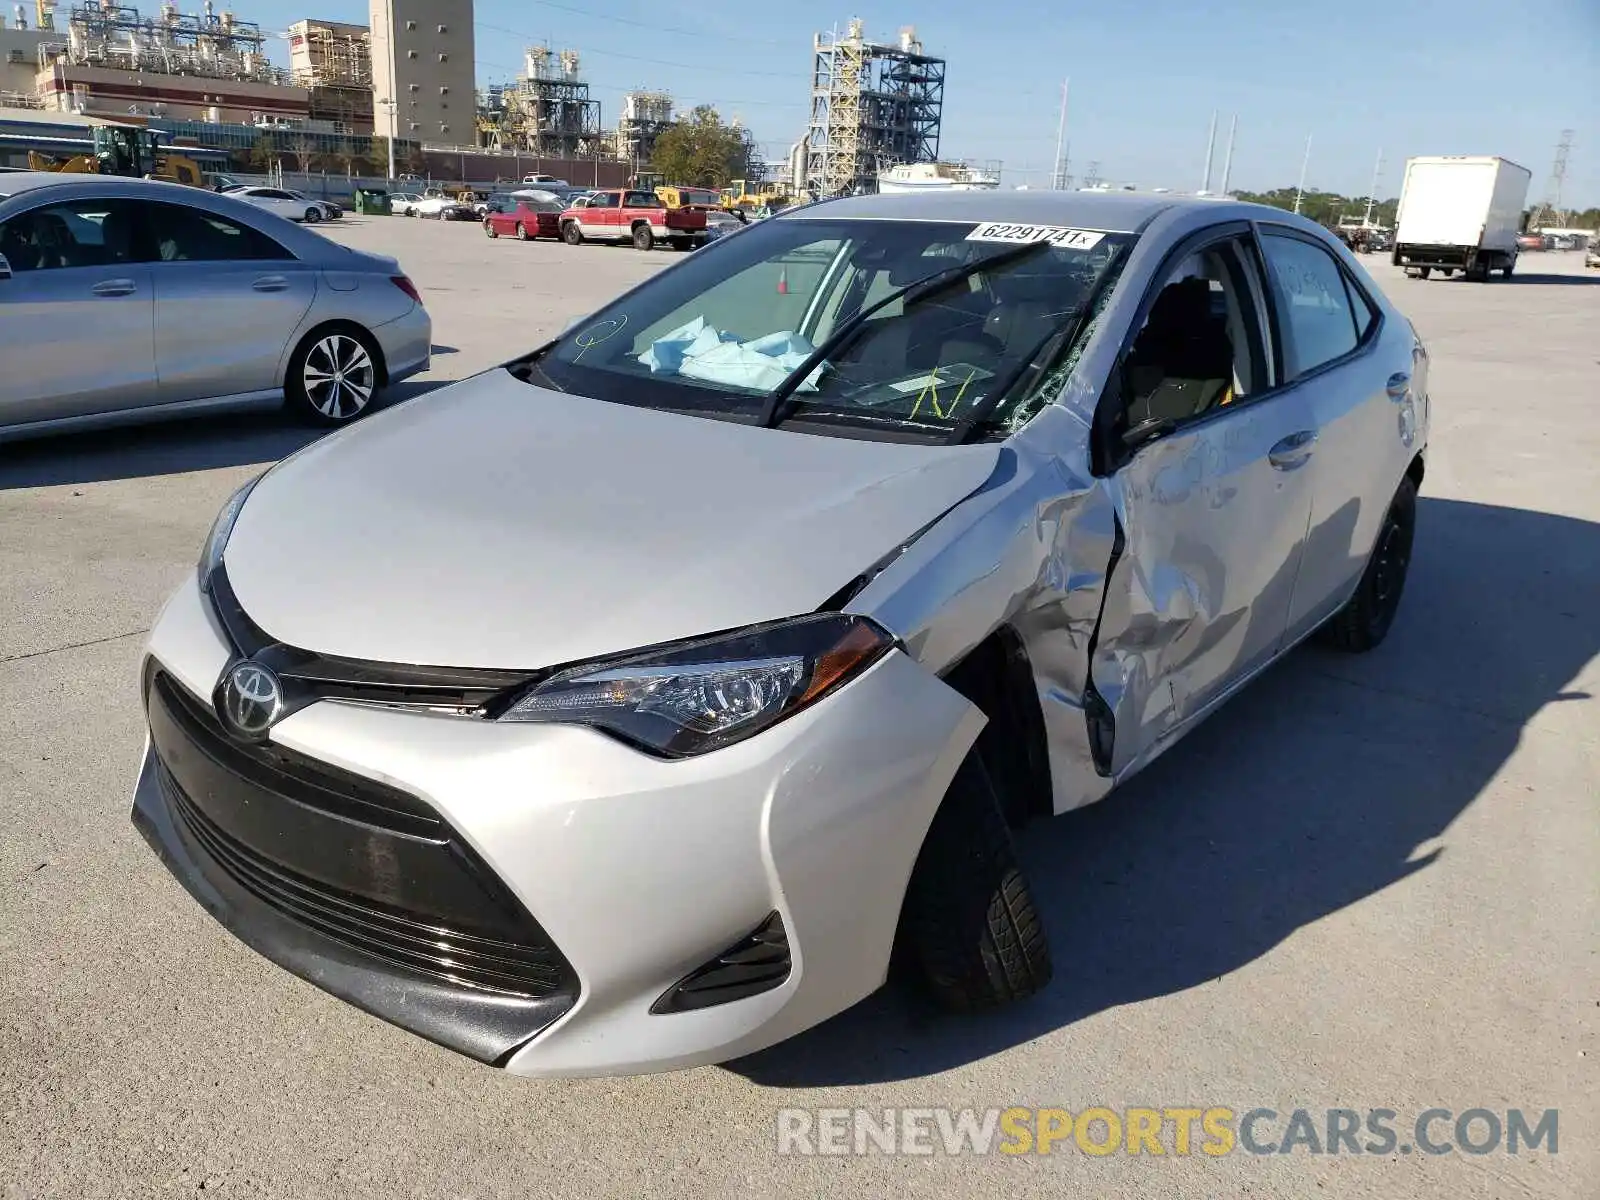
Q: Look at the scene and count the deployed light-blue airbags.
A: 1